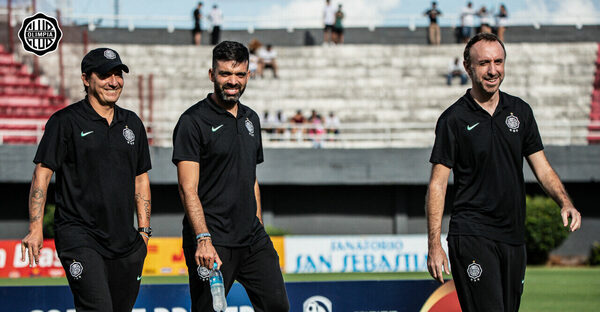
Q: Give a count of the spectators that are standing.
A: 8